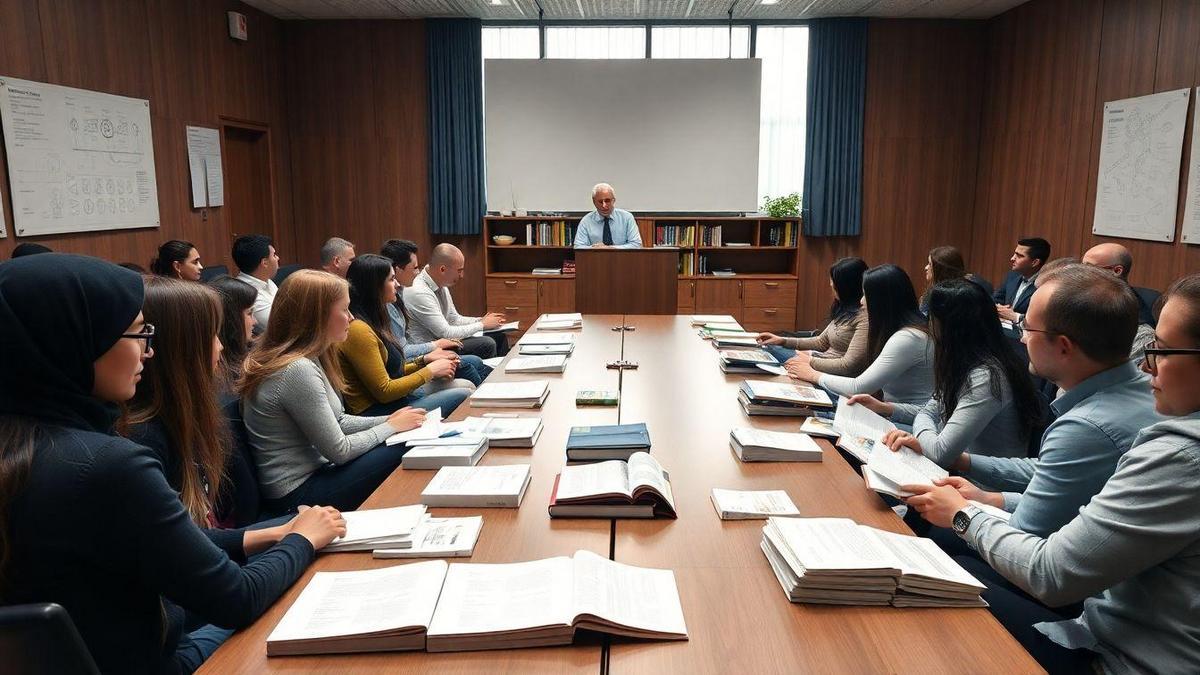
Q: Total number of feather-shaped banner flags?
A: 0